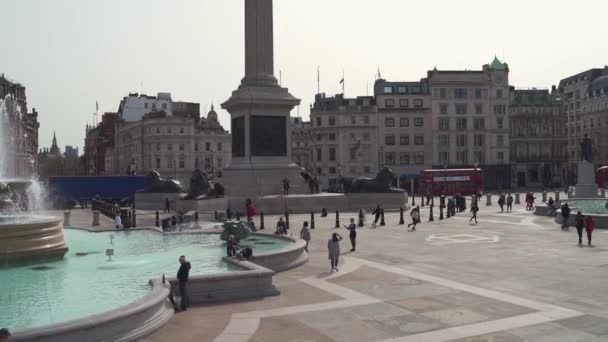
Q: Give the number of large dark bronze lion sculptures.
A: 3